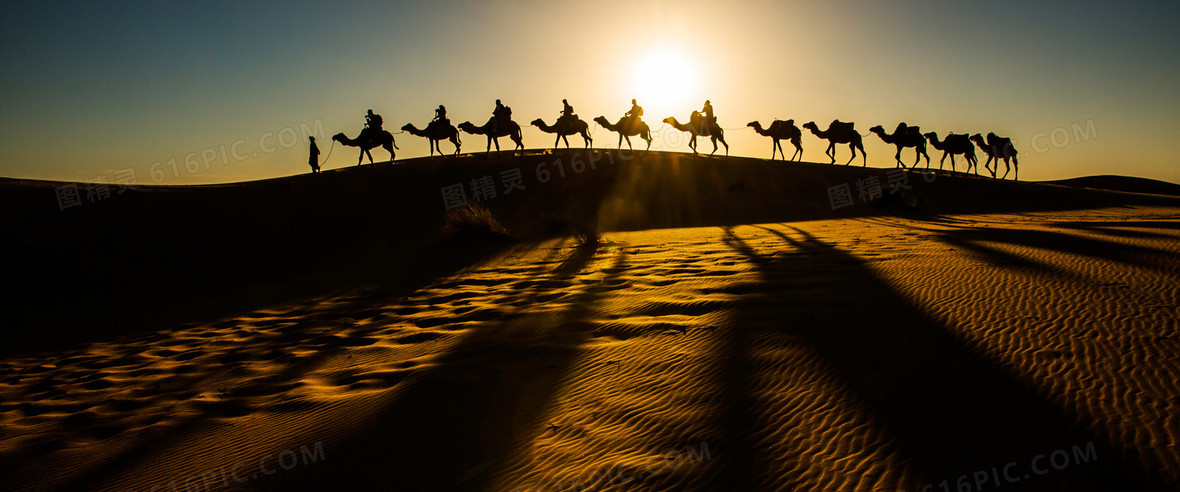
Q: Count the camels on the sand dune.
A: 11